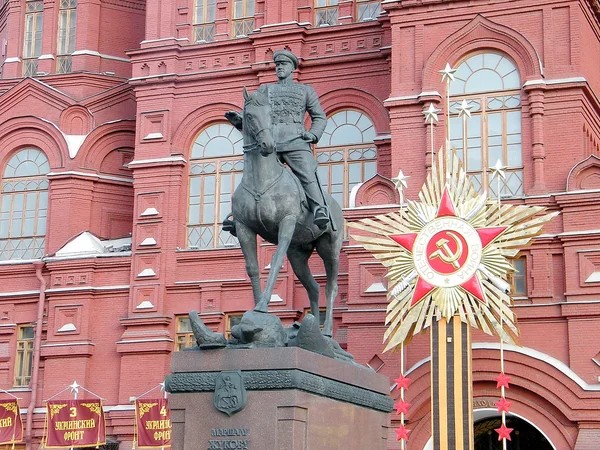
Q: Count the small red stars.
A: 6